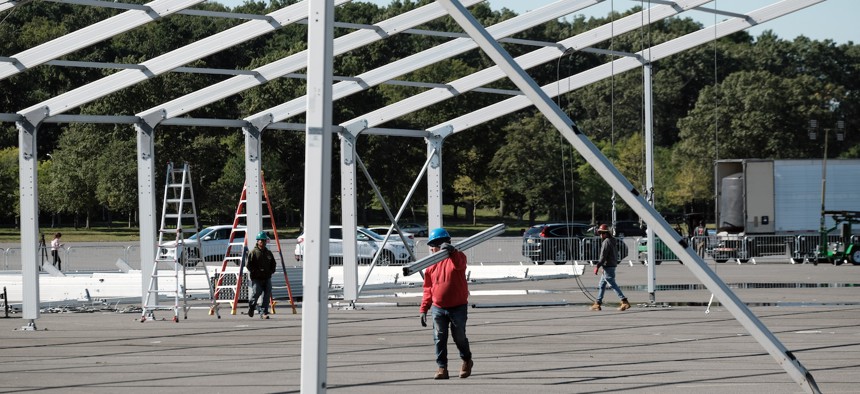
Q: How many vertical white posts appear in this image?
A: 7